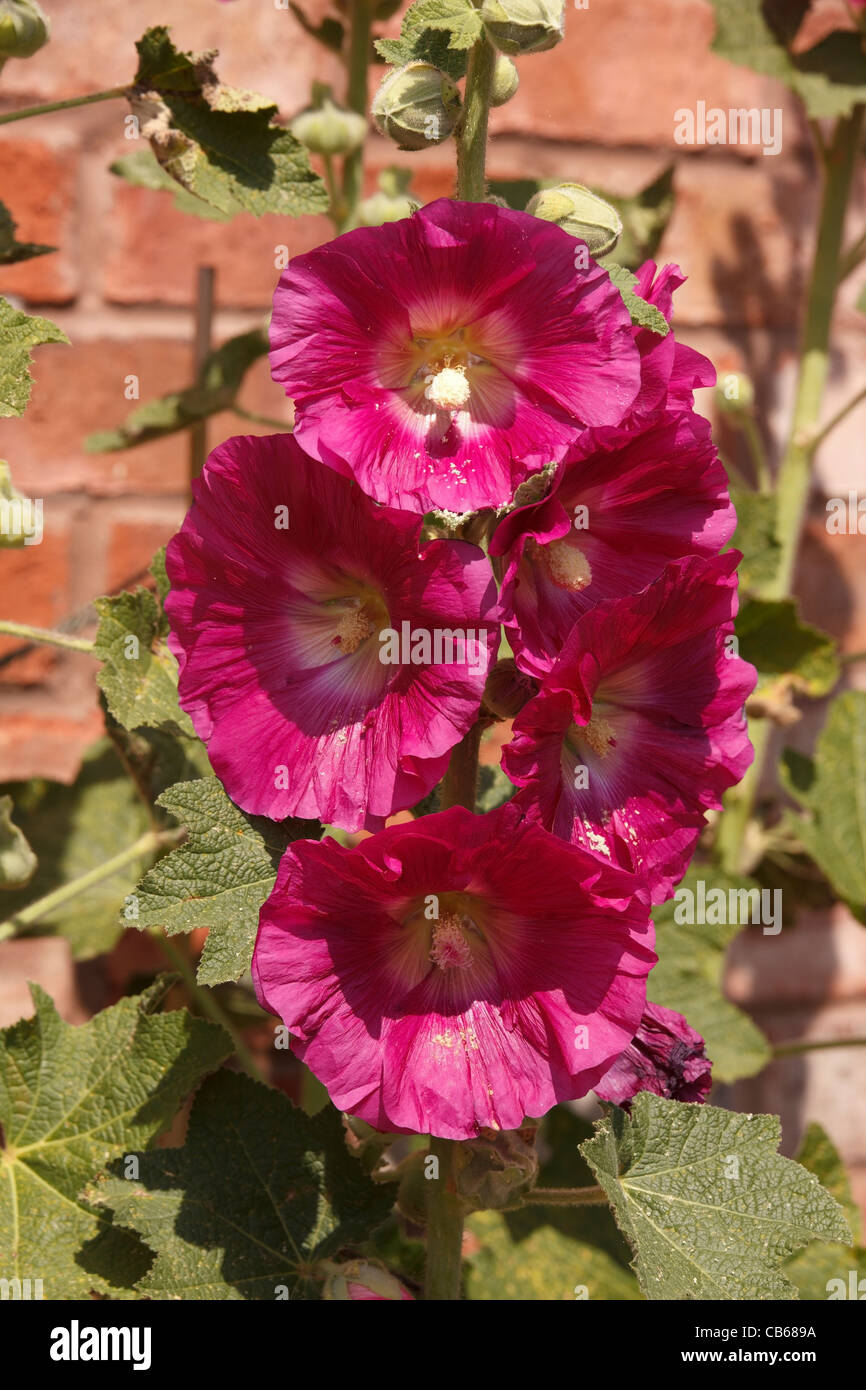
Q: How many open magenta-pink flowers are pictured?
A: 5